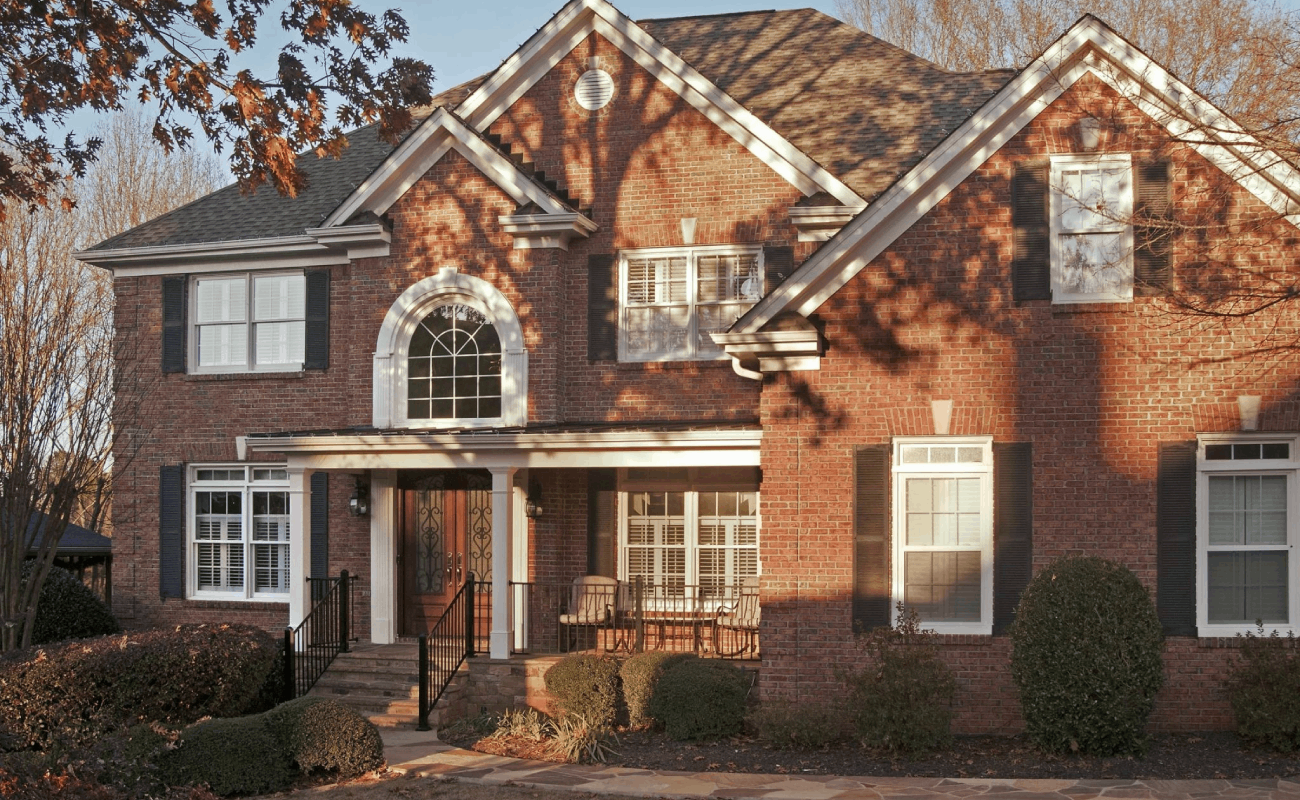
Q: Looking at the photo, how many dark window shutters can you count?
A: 12